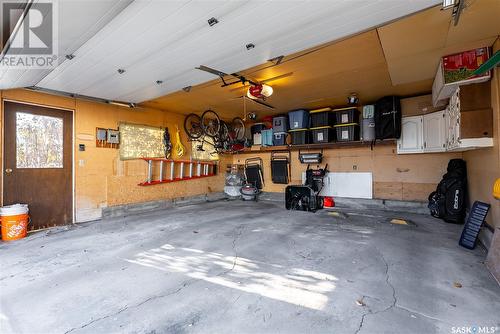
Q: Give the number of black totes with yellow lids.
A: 5